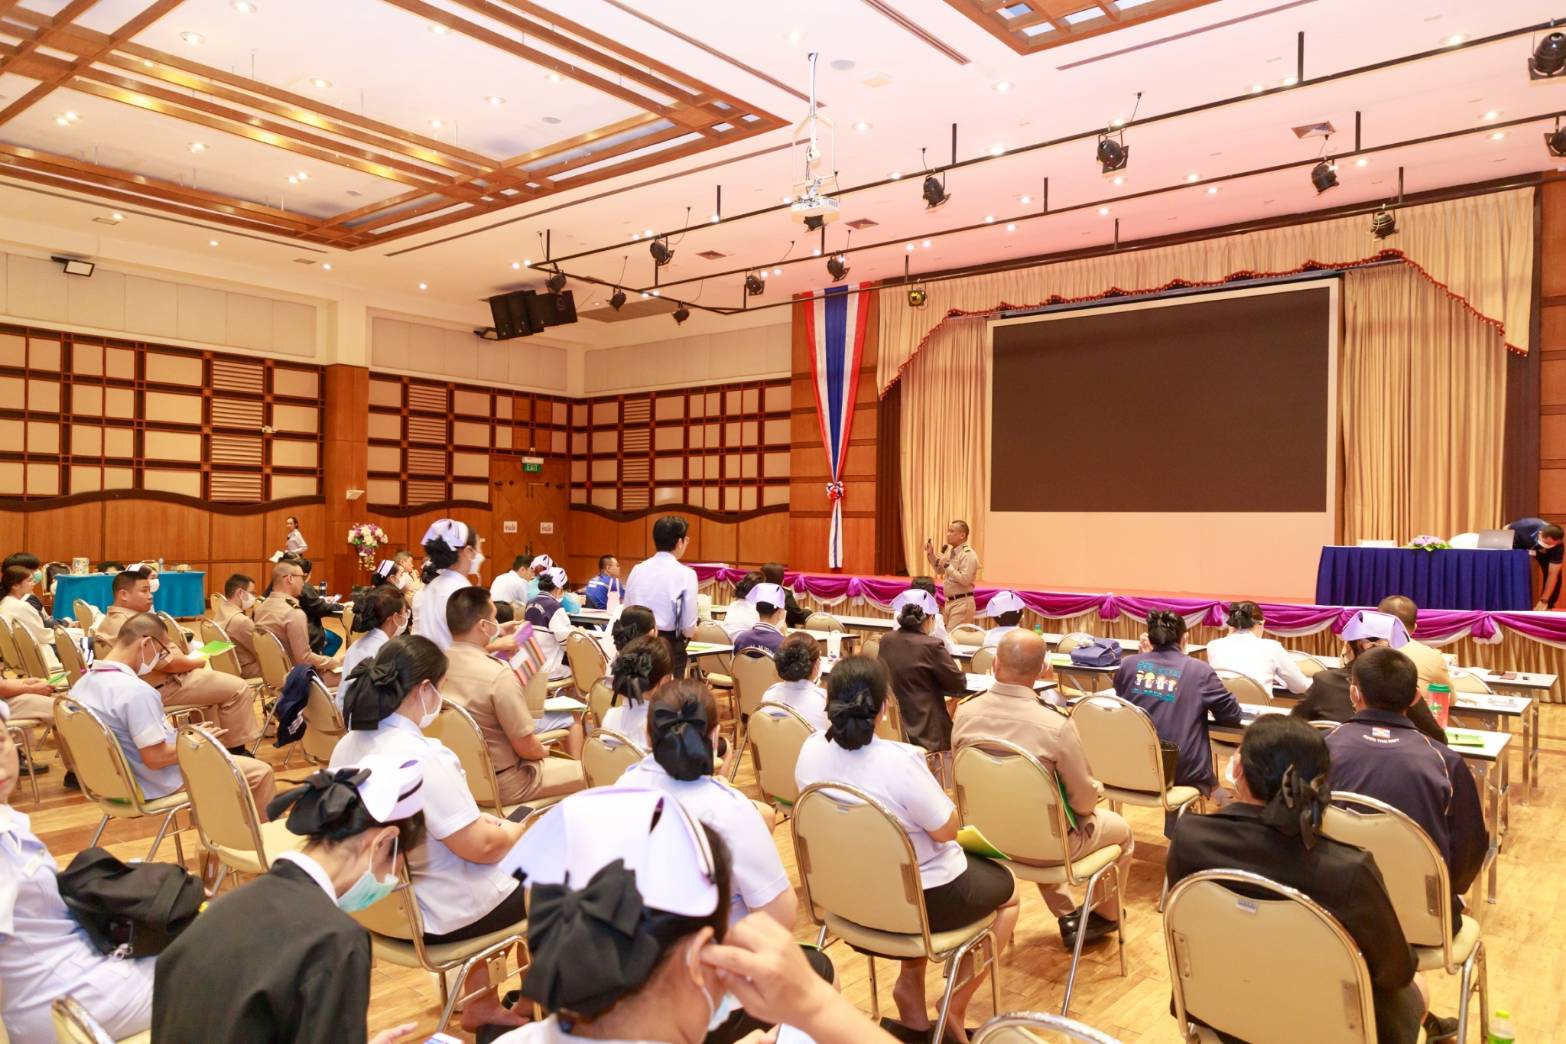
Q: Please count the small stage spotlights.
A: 14